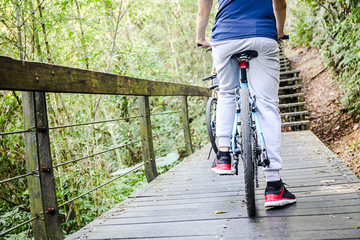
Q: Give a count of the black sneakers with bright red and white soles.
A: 2